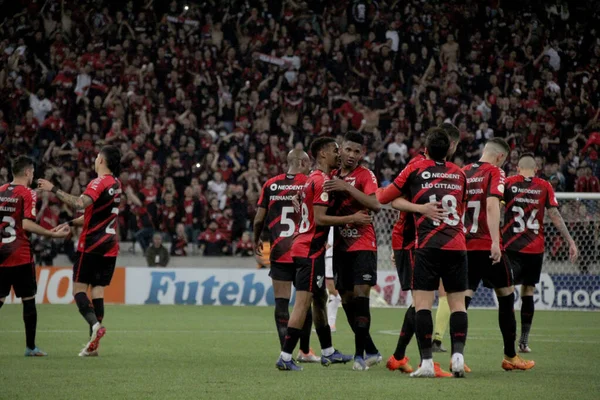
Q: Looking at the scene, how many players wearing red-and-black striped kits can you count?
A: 9